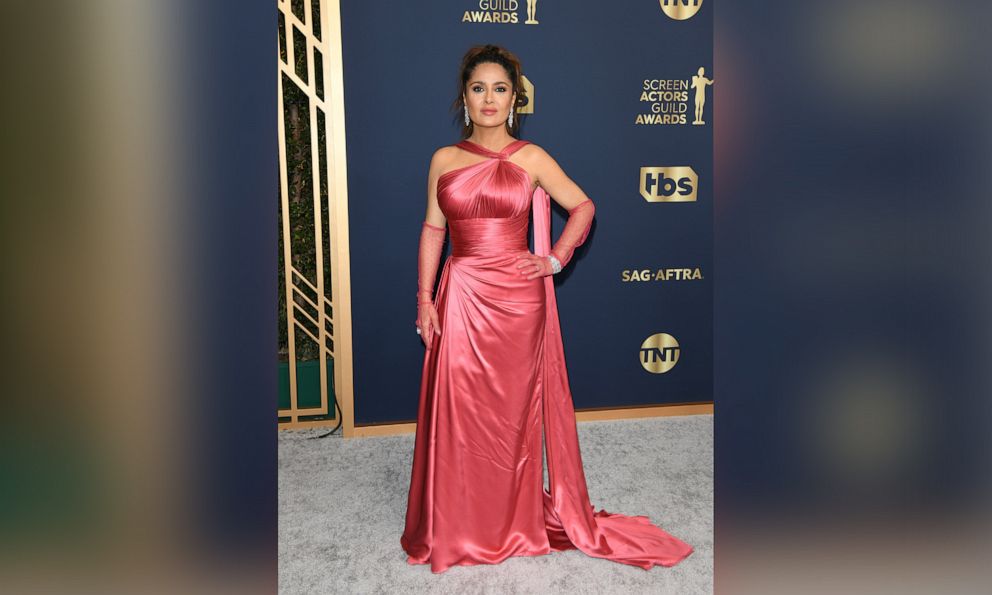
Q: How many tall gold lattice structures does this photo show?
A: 1